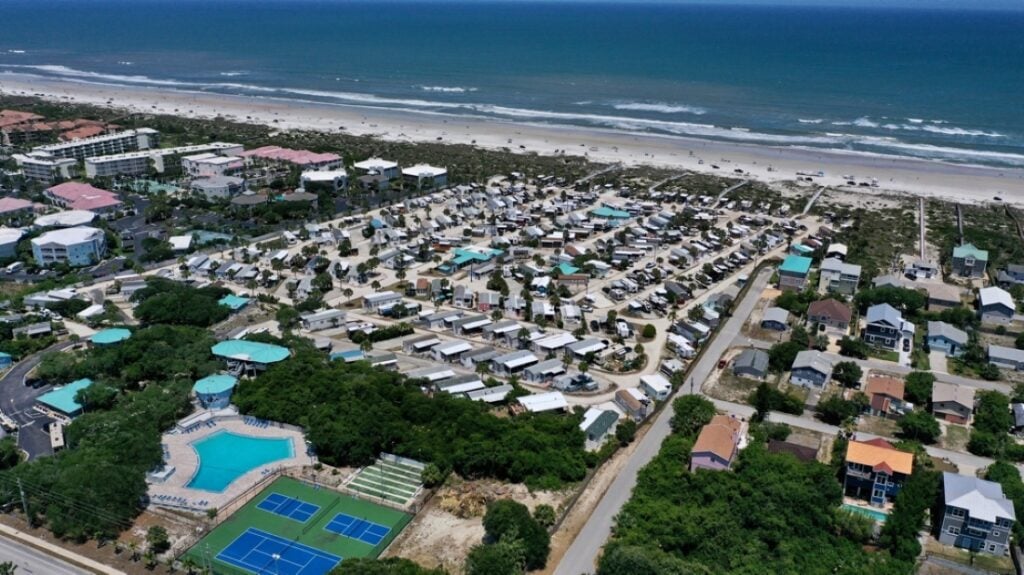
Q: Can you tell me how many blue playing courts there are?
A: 3